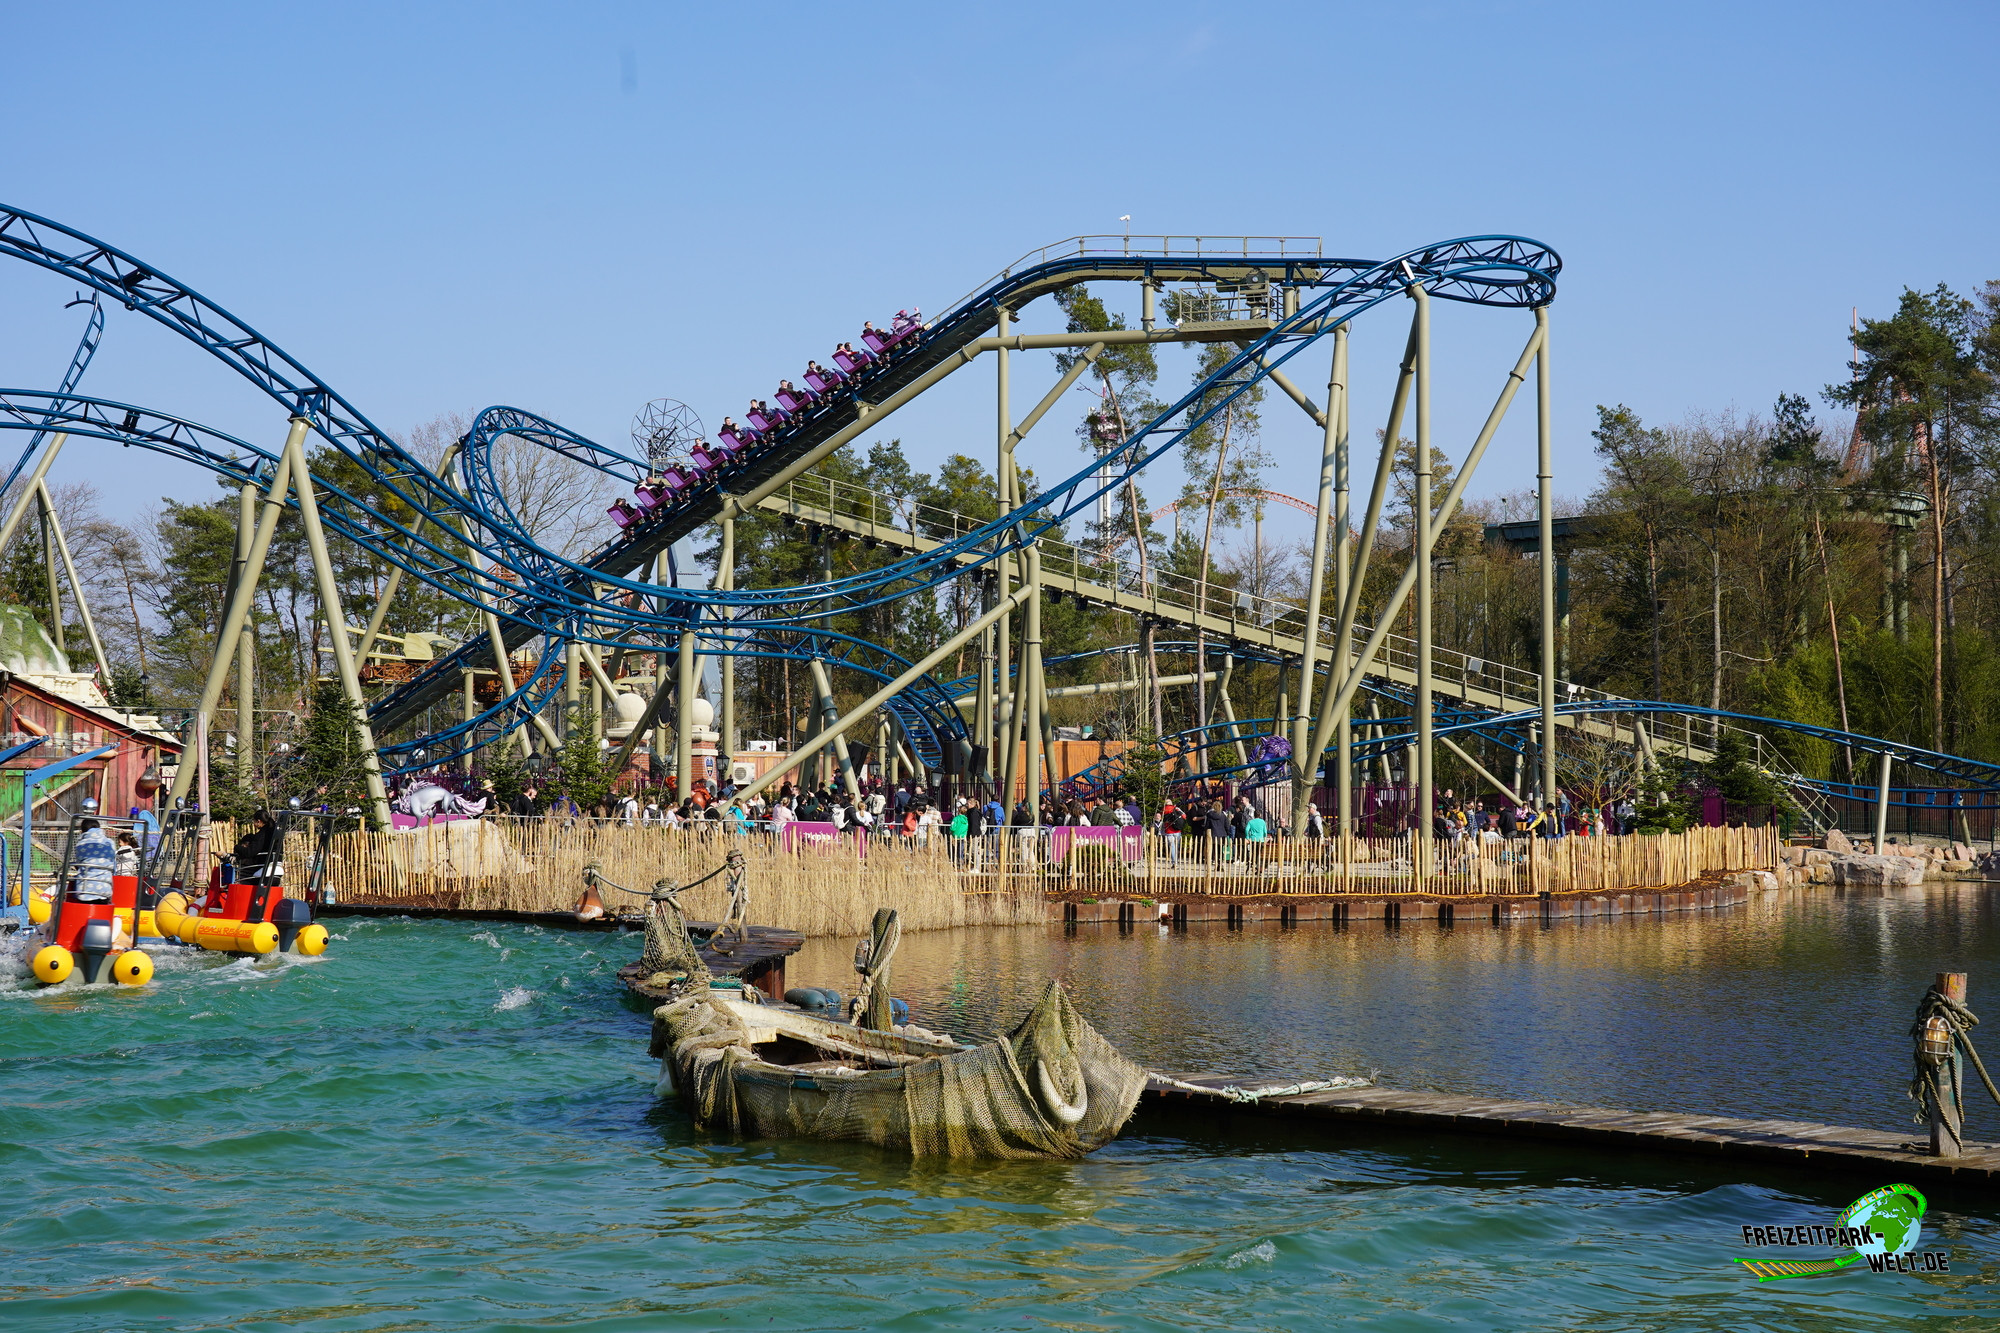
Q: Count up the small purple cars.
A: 10